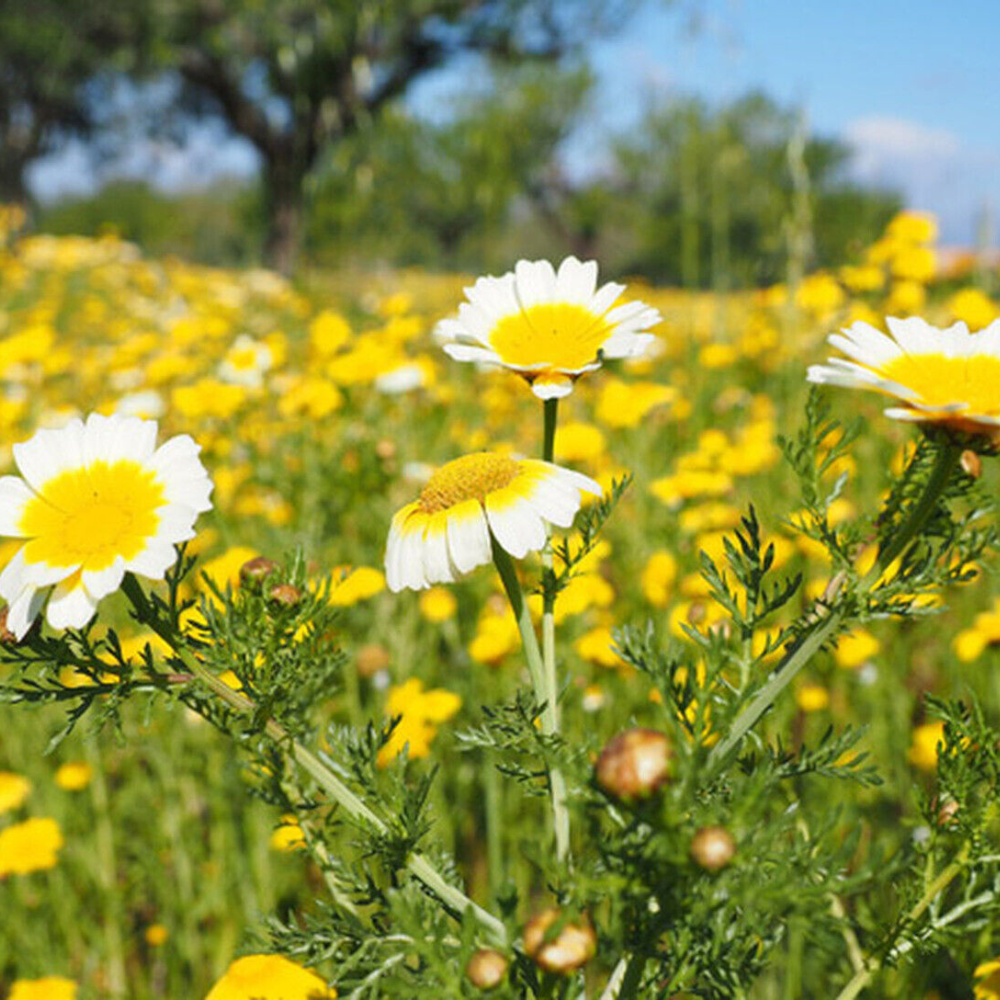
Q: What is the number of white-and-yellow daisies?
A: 4